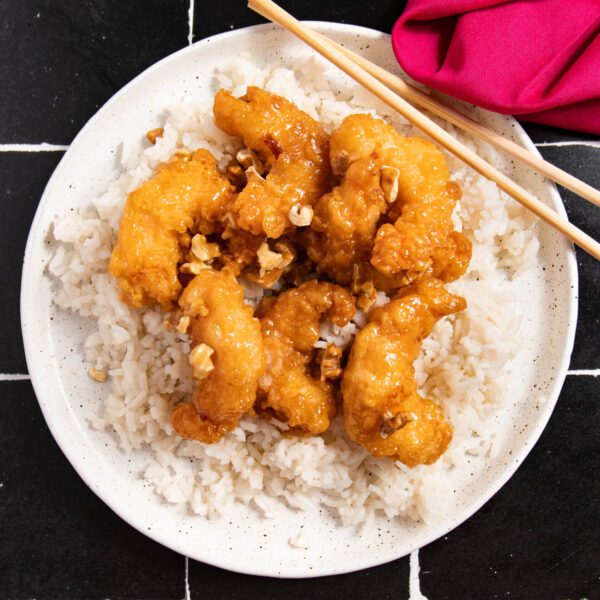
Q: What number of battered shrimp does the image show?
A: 7